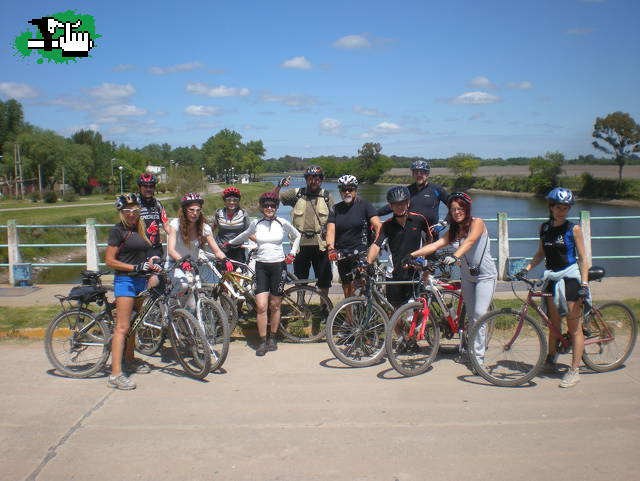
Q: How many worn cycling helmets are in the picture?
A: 11